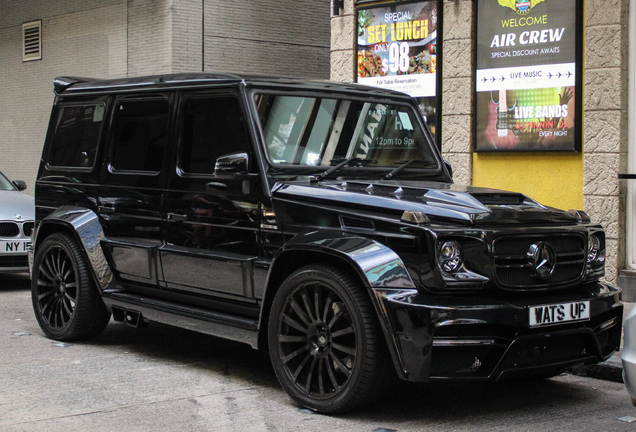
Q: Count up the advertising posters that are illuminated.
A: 2